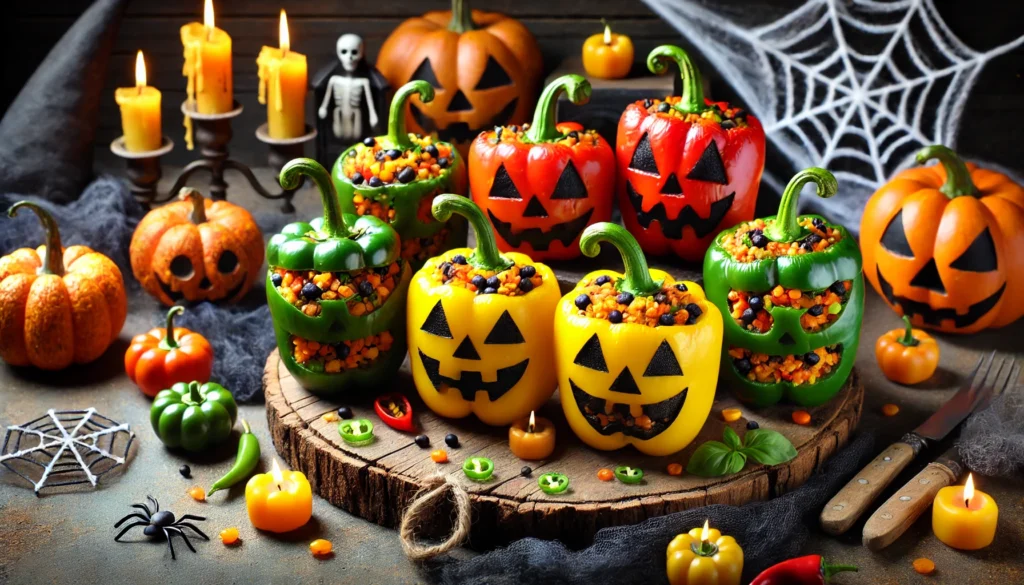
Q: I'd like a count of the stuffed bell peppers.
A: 7